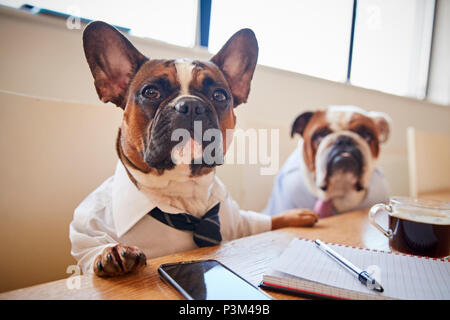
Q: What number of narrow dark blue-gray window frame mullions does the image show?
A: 2